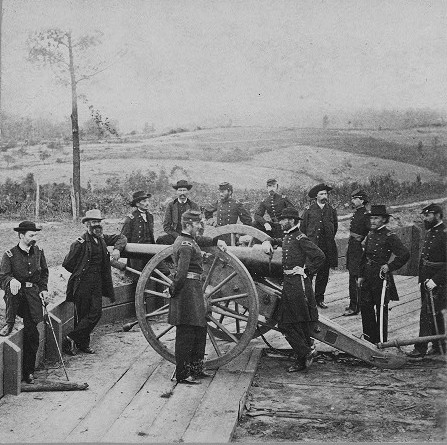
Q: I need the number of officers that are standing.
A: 12